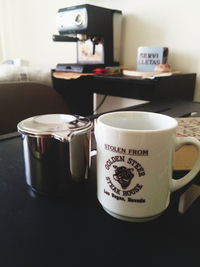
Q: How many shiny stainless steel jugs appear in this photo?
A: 1